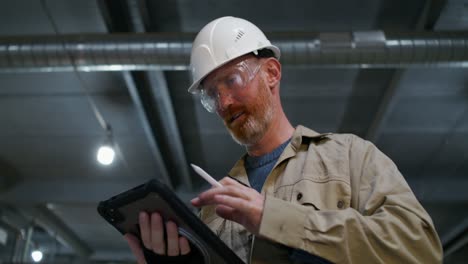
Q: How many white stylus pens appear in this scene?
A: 1